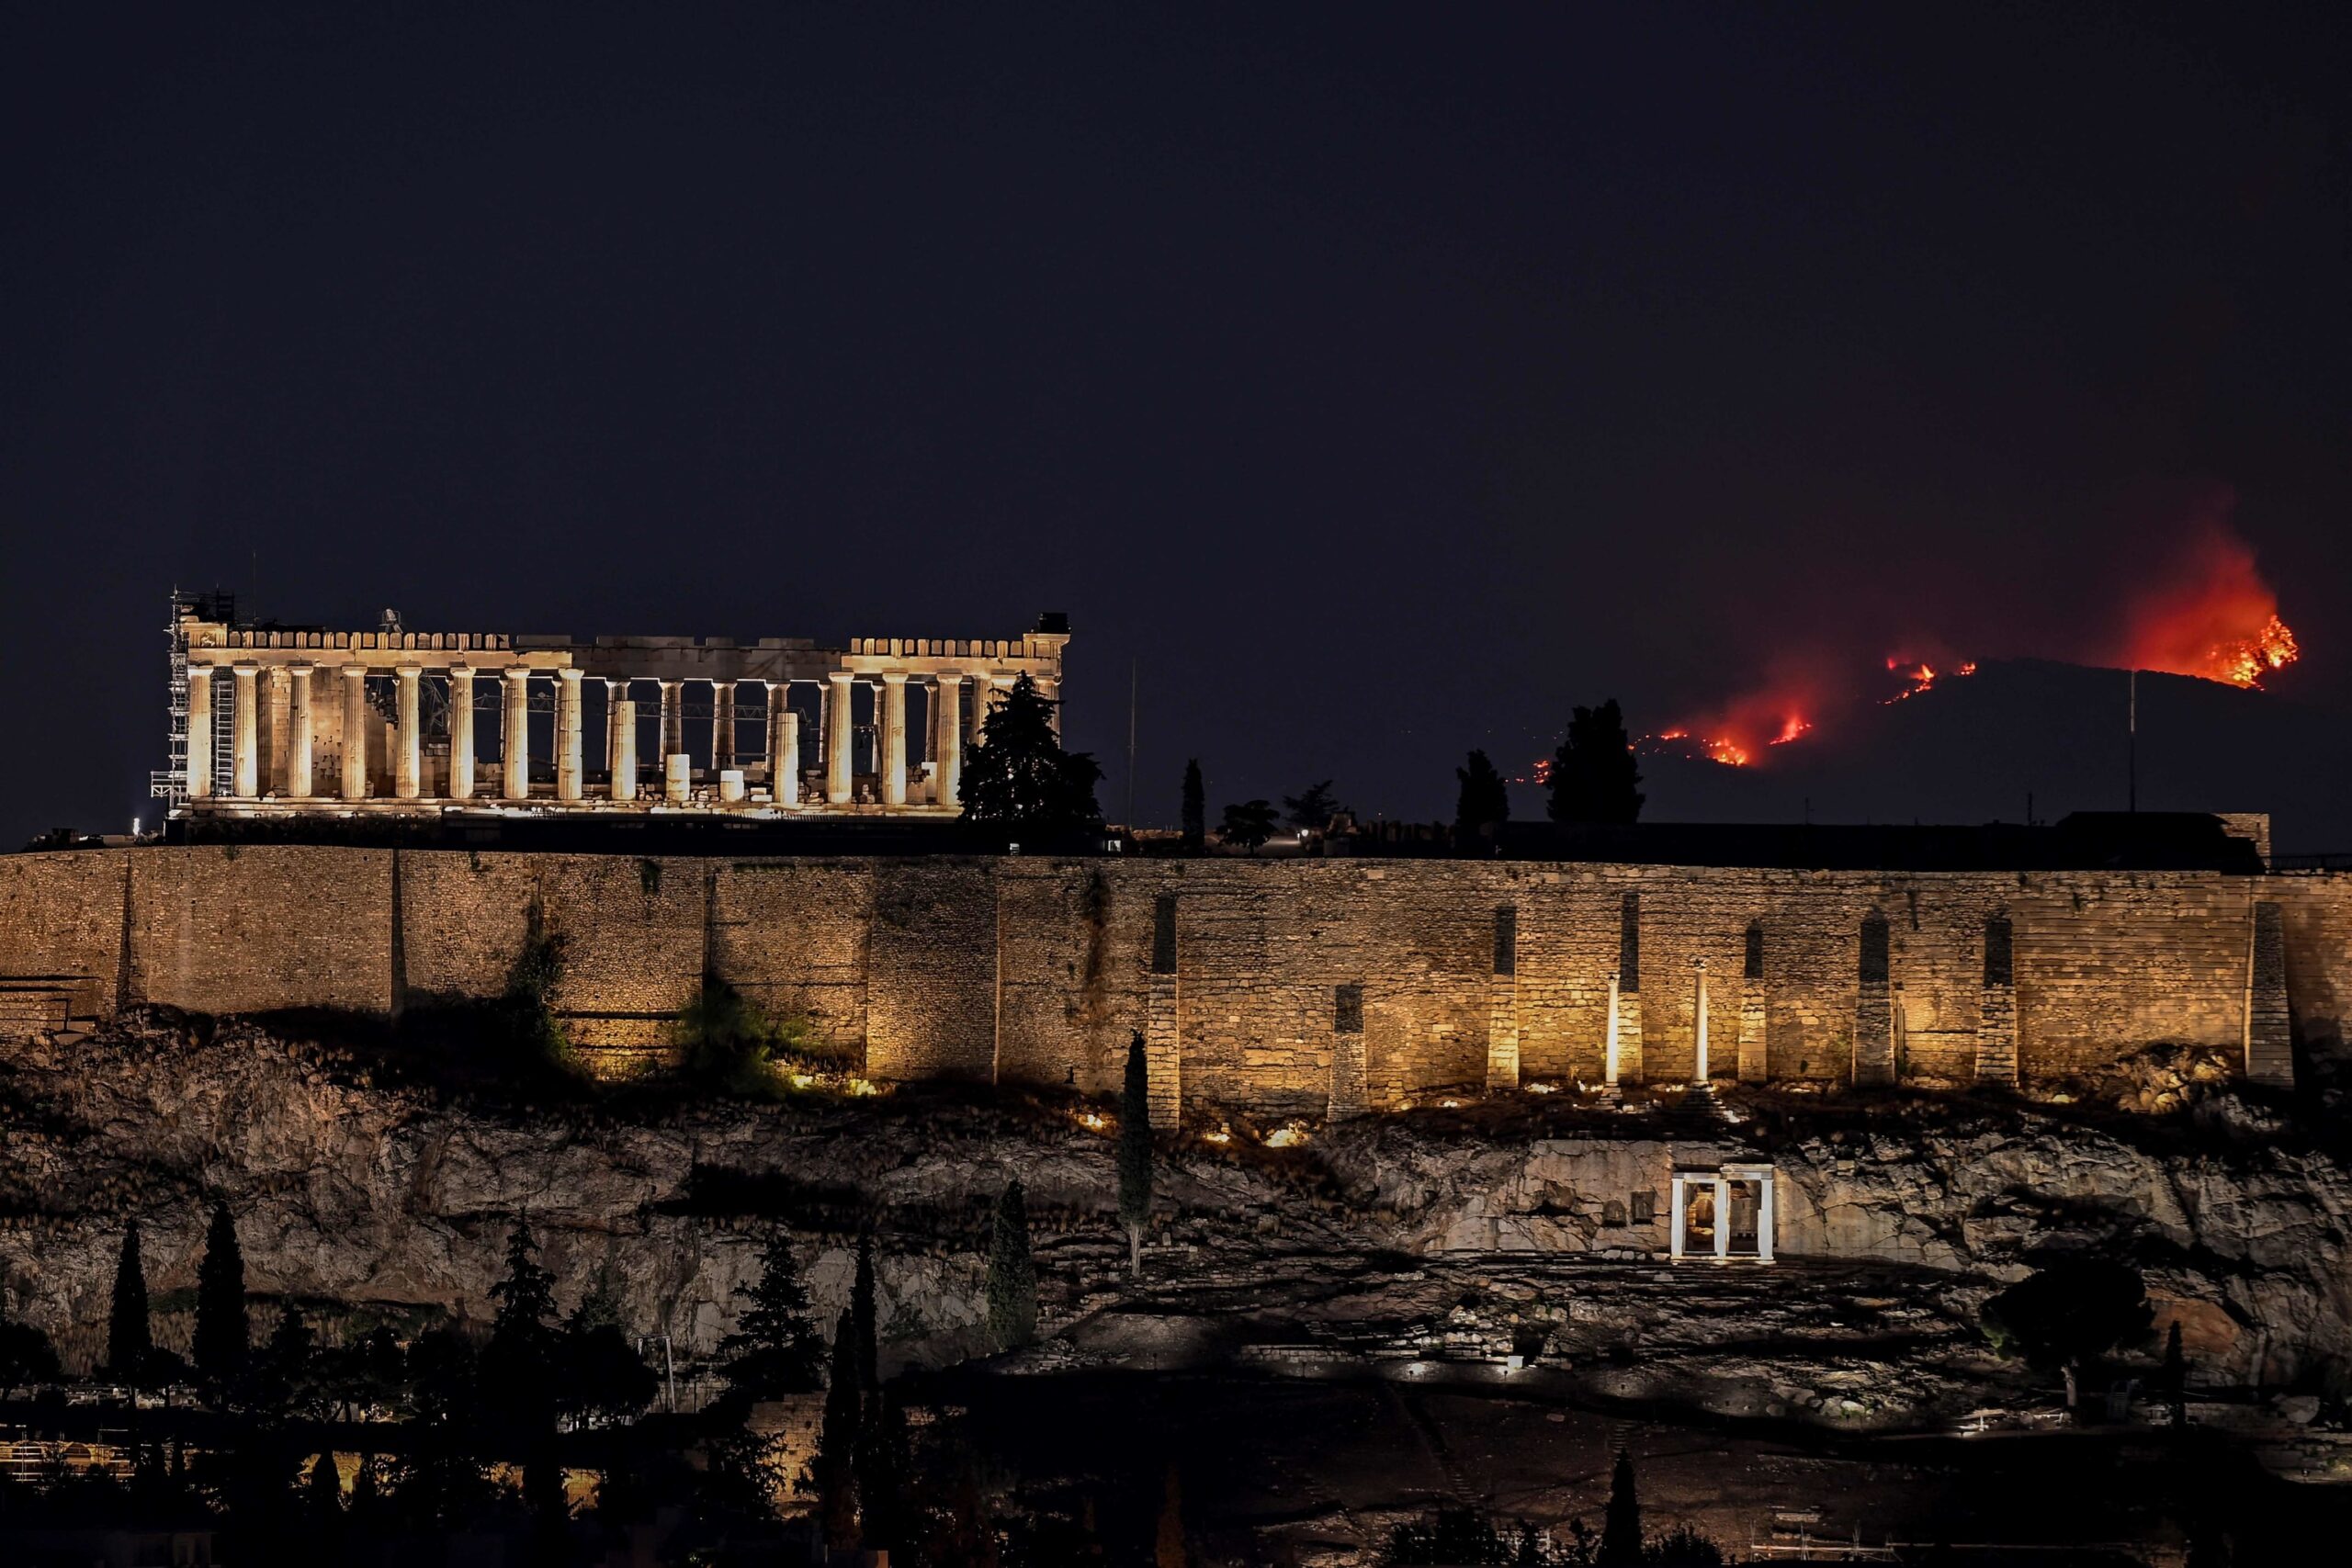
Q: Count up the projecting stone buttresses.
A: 8